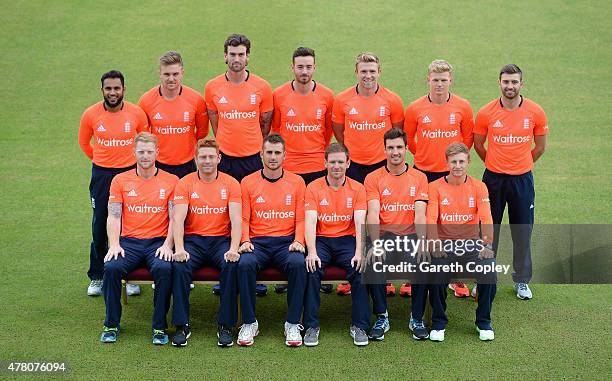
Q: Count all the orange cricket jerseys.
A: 13